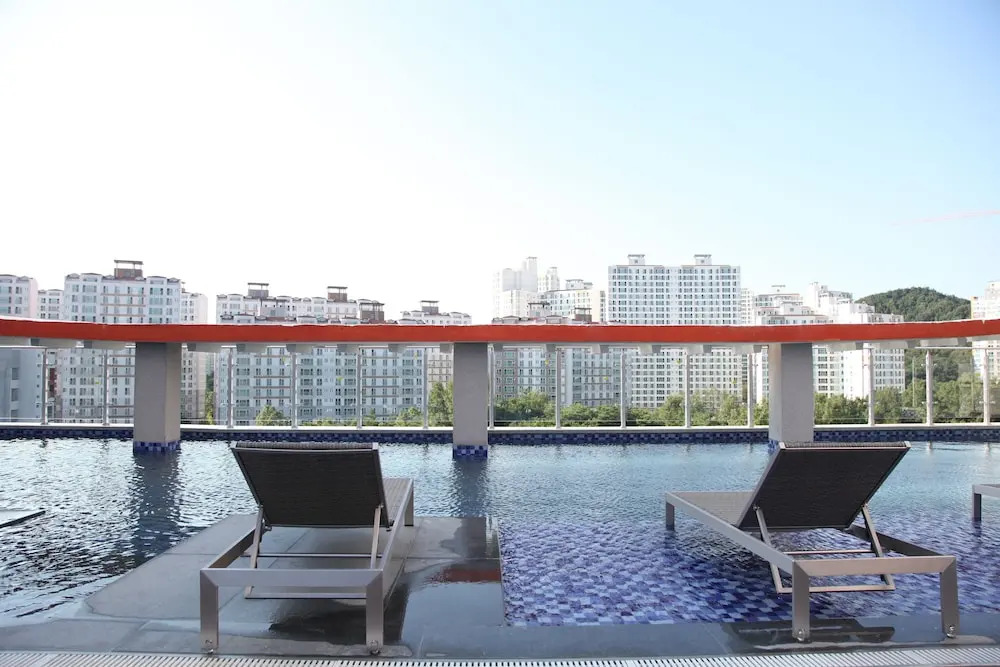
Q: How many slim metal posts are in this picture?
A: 14